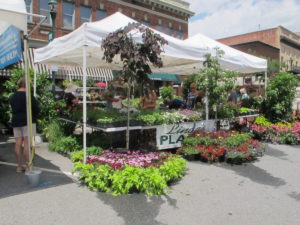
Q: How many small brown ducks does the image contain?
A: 0